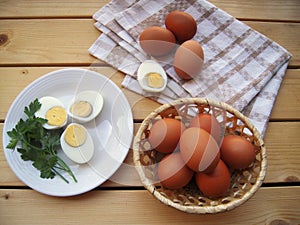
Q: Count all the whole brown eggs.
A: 9